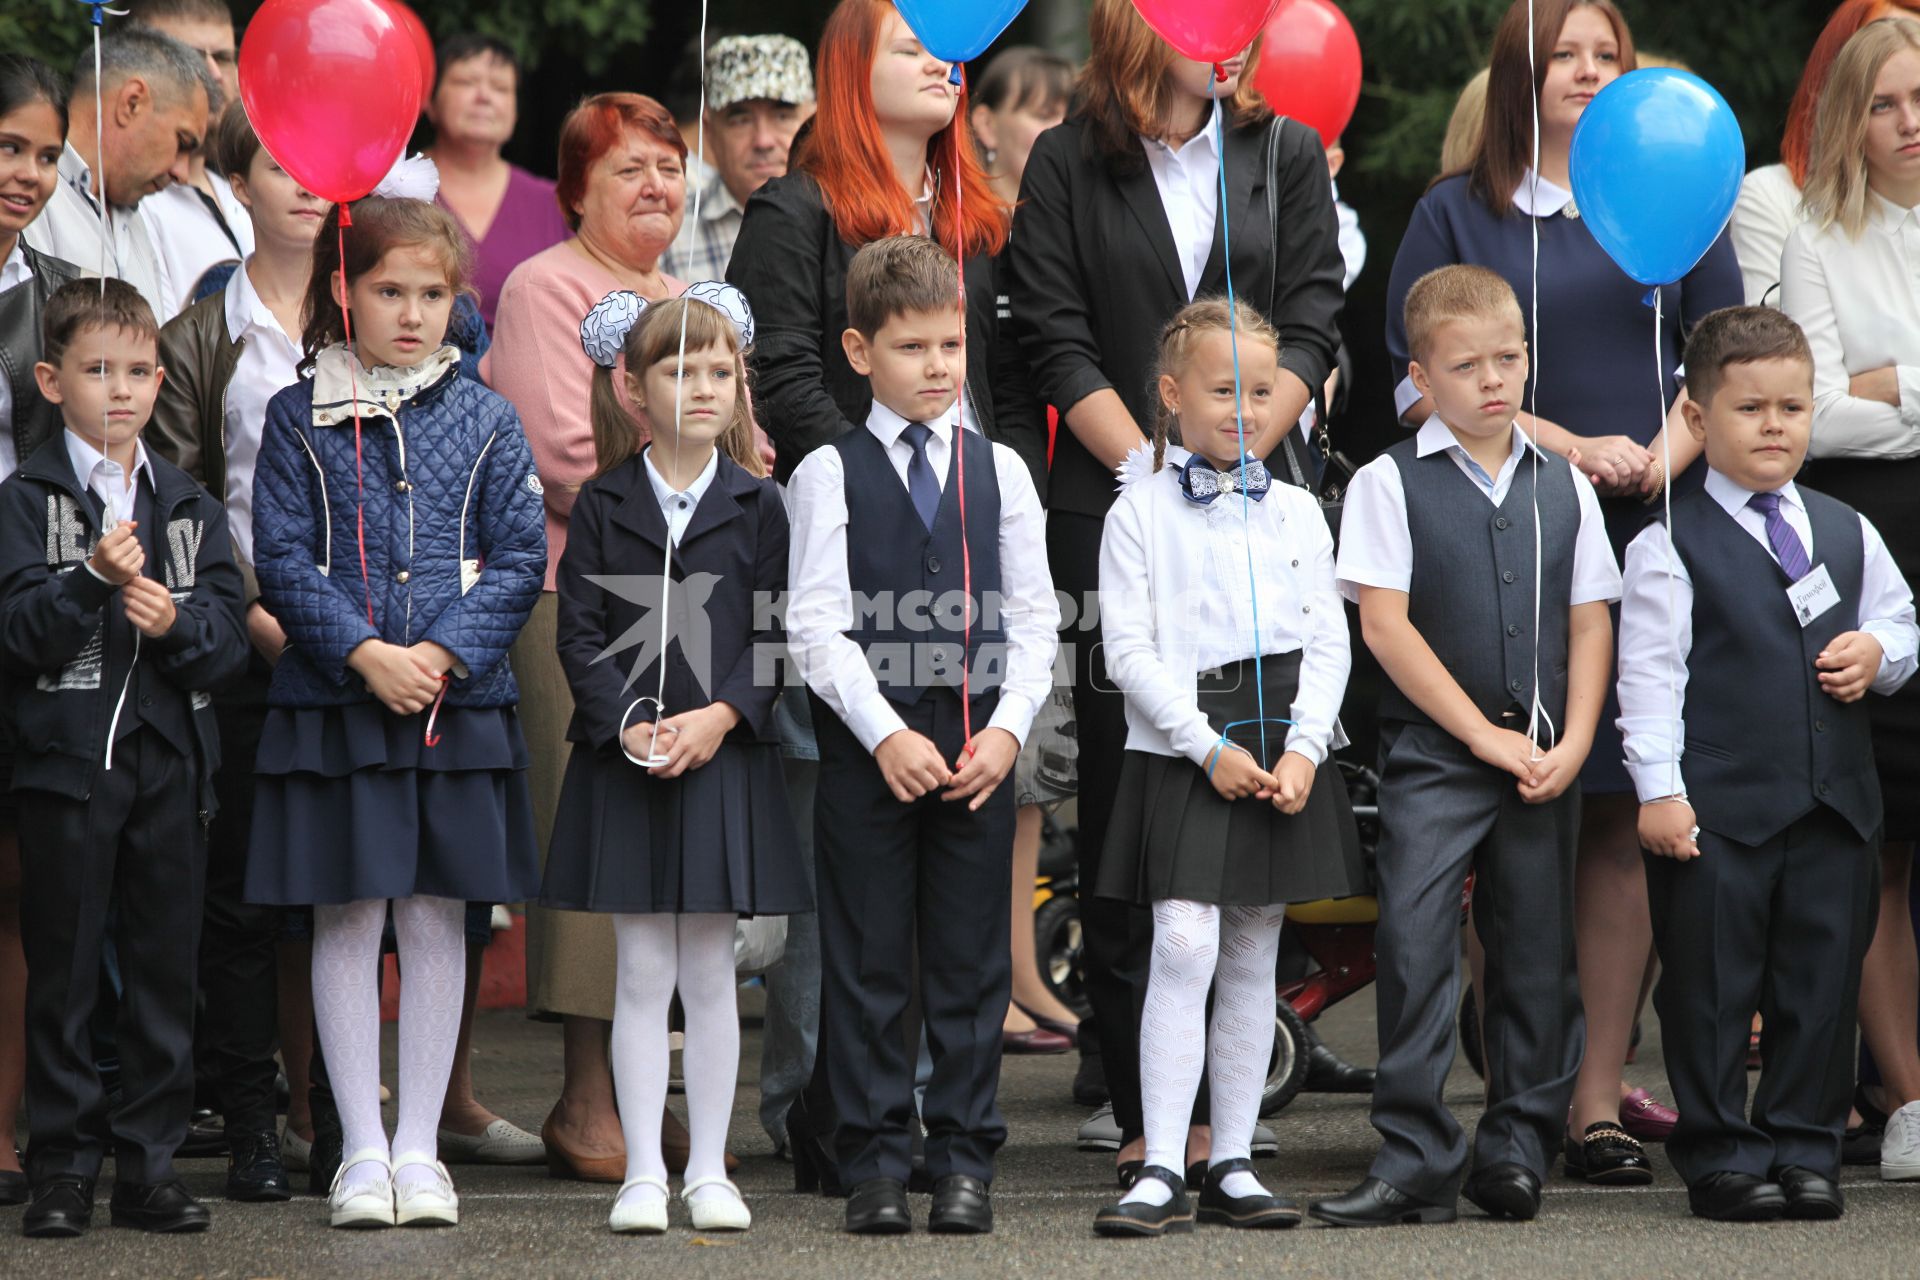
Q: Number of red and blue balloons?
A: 7